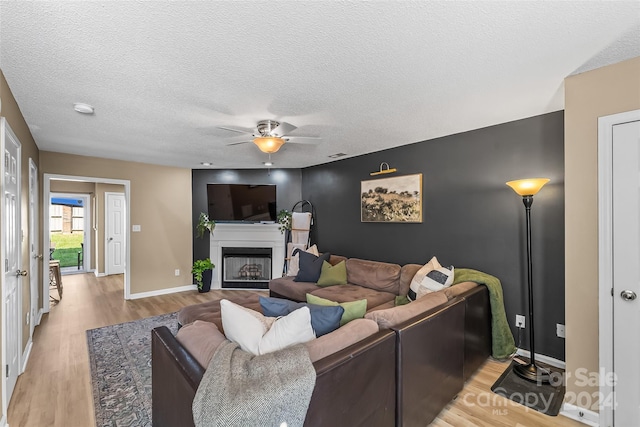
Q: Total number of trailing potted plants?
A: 3